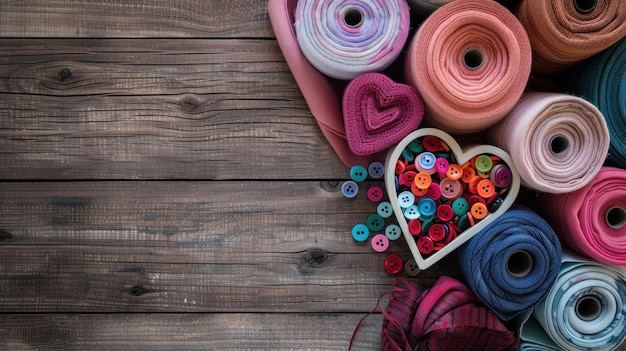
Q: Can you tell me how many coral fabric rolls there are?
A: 1